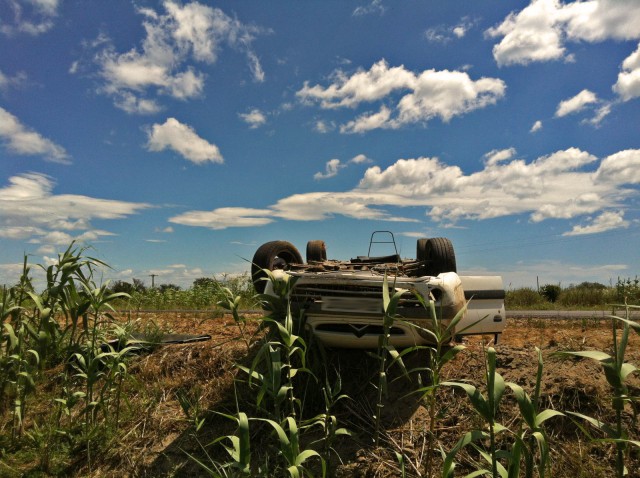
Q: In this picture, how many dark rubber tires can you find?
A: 4